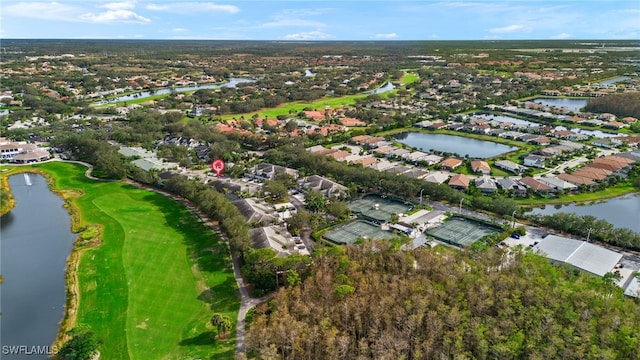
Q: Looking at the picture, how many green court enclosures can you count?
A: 3